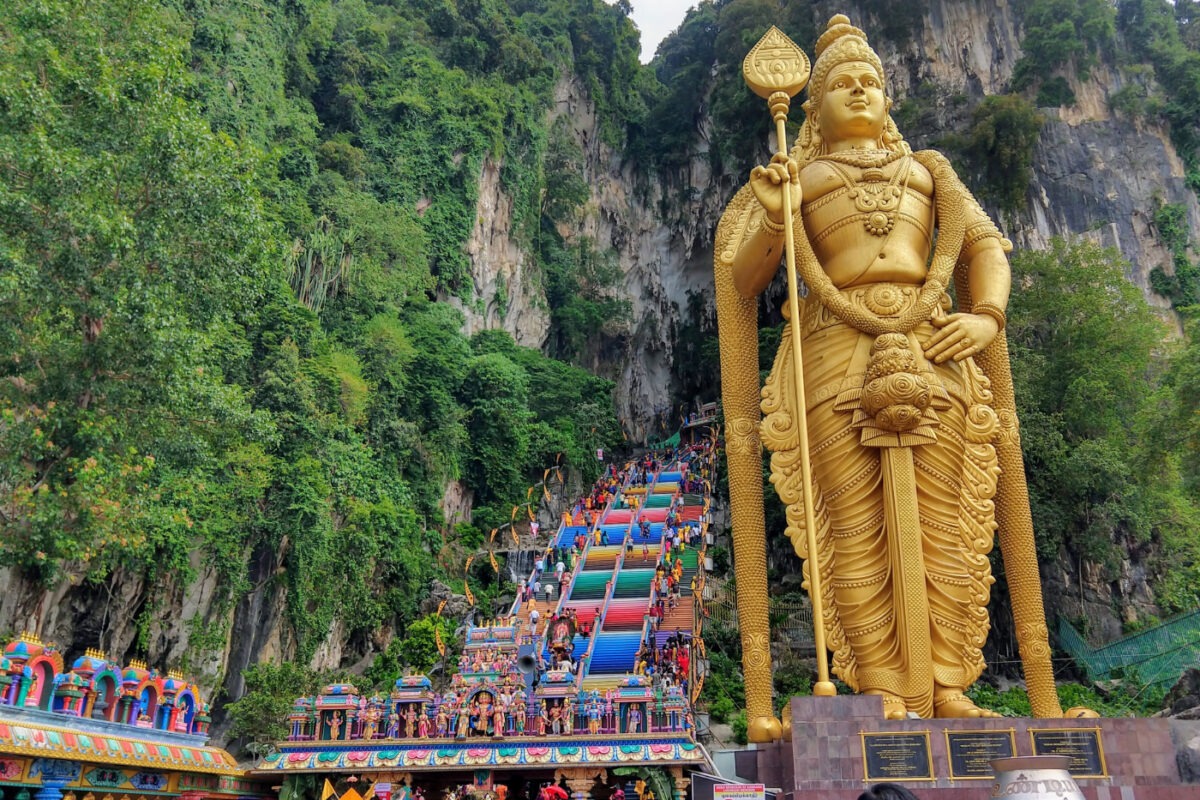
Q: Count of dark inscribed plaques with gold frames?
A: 3